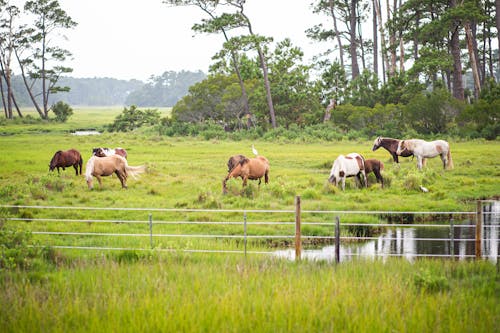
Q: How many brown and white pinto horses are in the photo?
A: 3